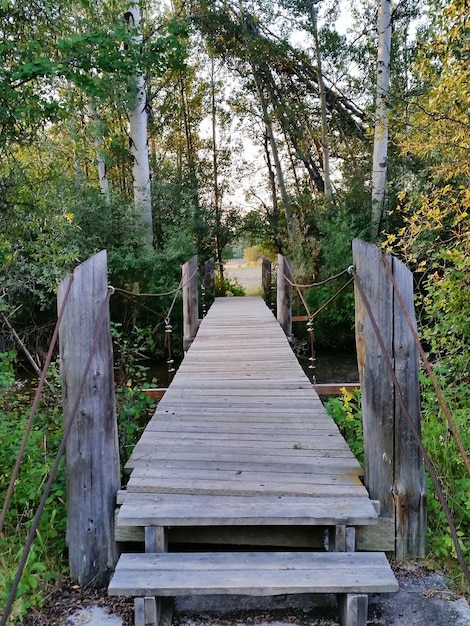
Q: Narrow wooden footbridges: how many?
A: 1